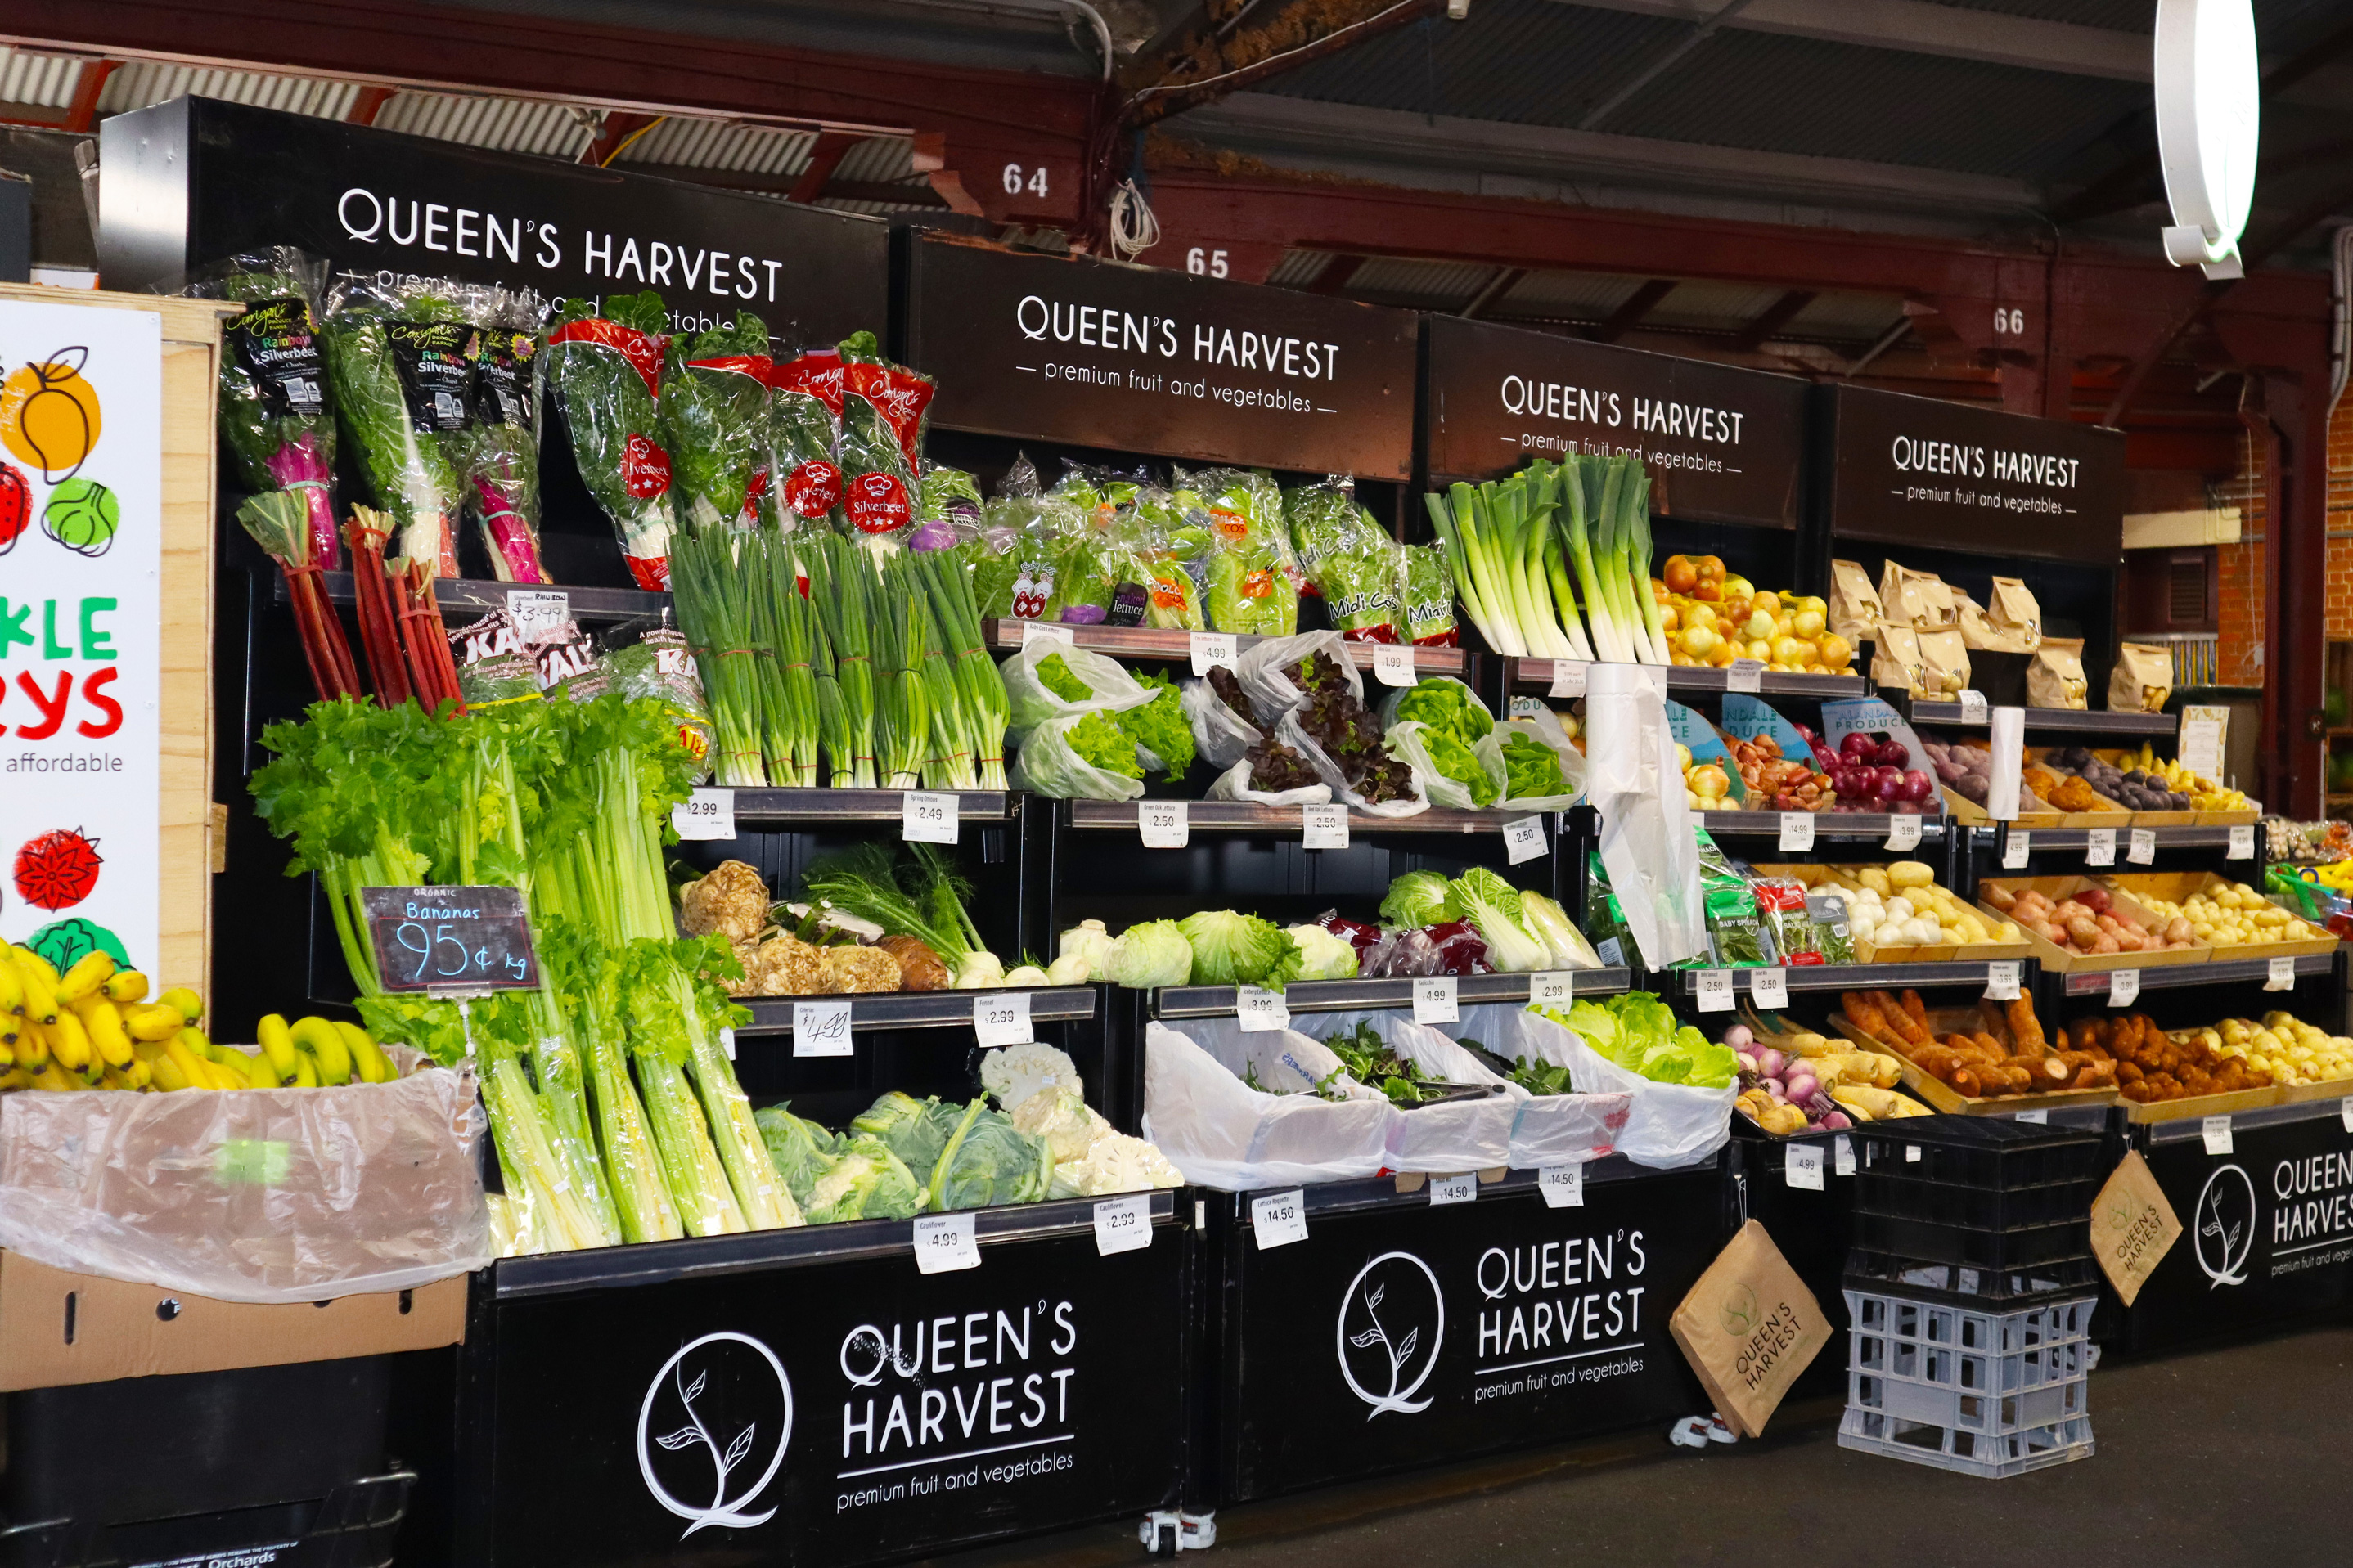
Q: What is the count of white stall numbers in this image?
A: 3